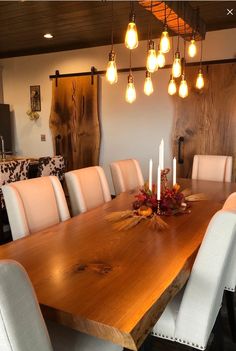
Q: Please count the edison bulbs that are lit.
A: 12